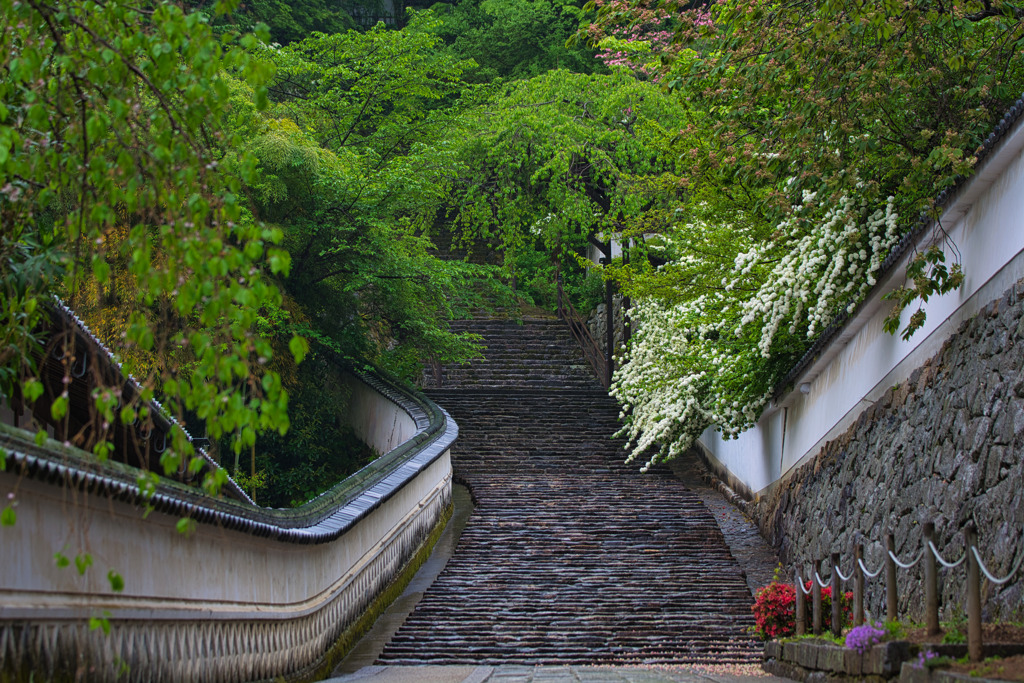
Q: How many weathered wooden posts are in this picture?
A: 7